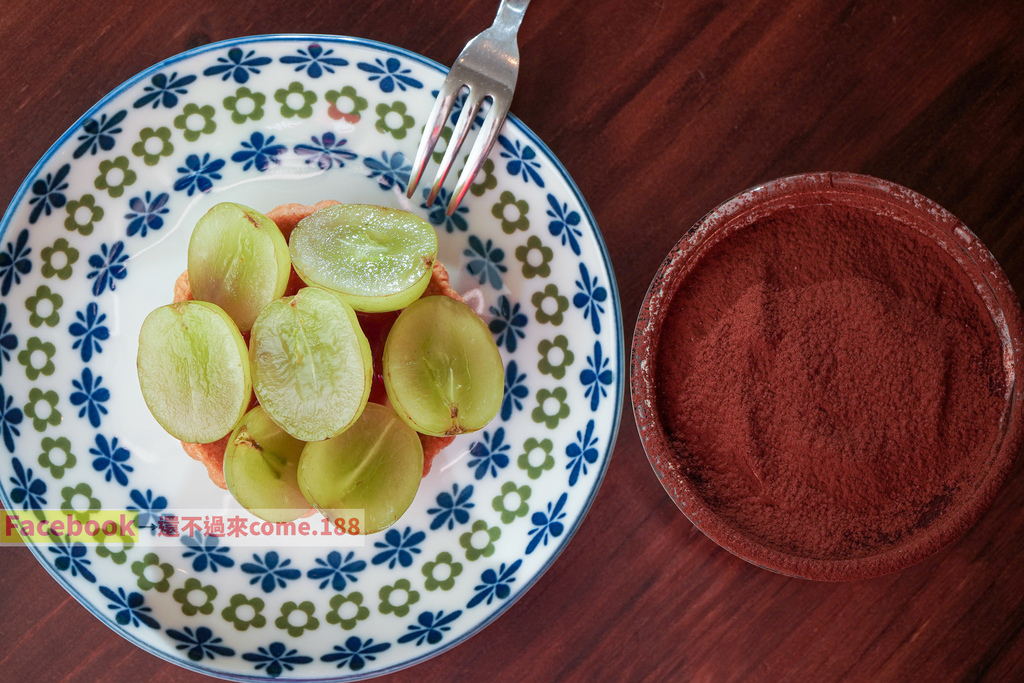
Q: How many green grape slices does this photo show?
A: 7